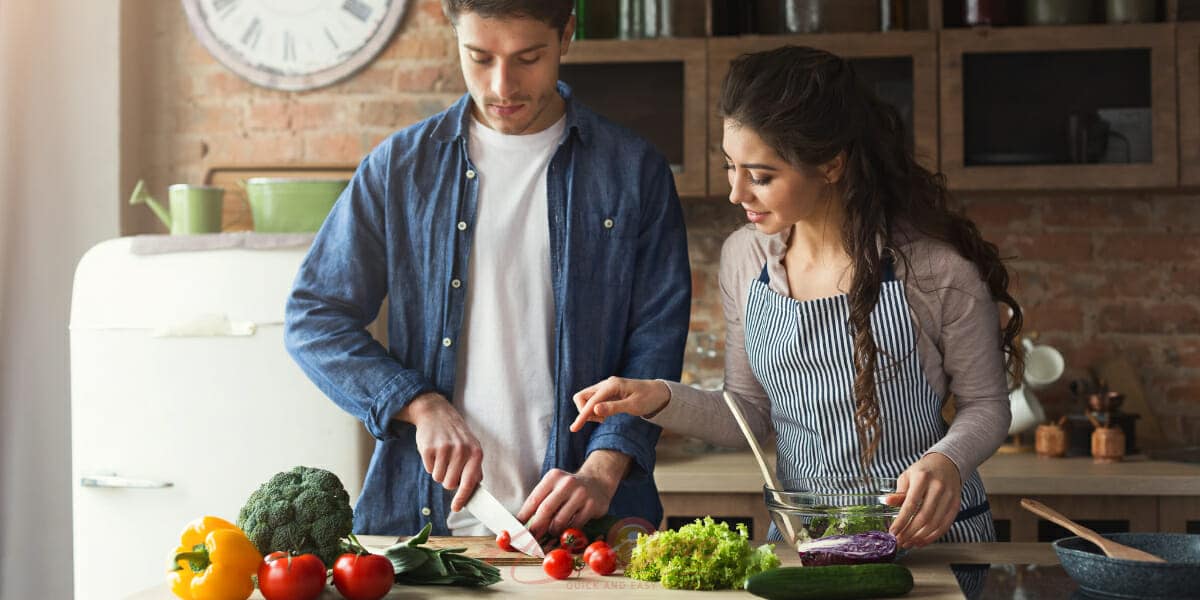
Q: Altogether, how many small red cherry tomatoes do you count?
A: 5